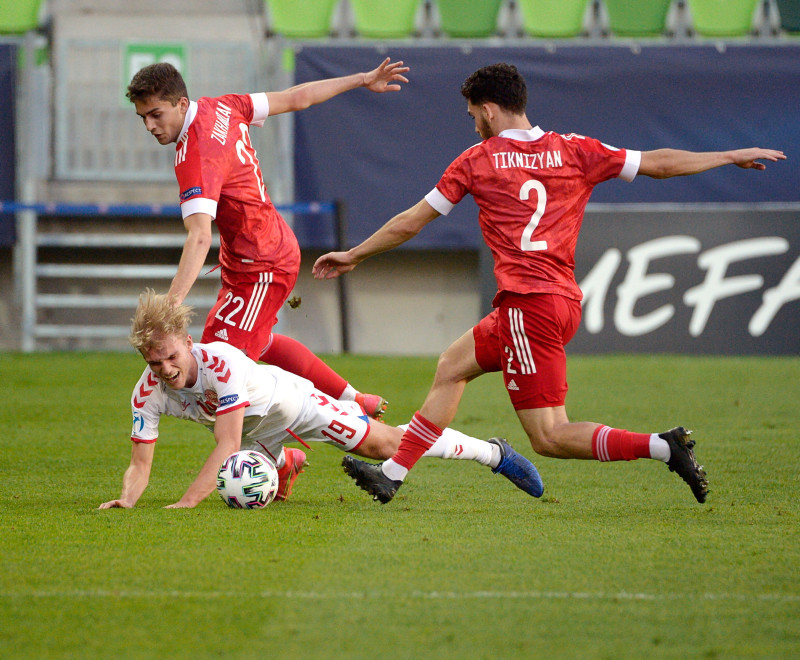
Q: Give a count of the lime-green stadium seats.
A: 5